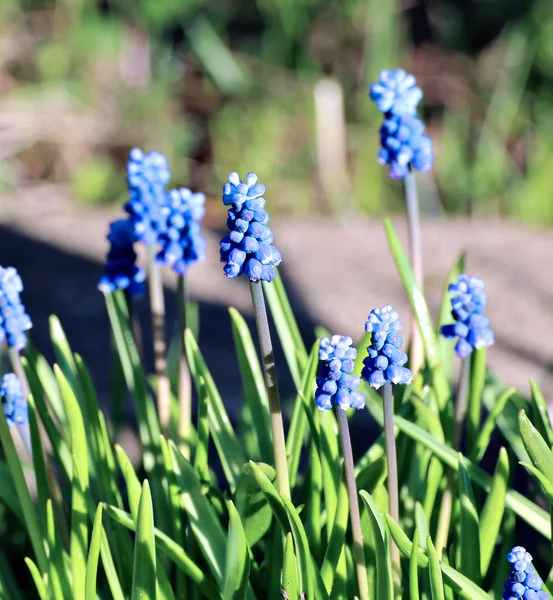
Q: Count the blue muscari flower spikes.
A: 11